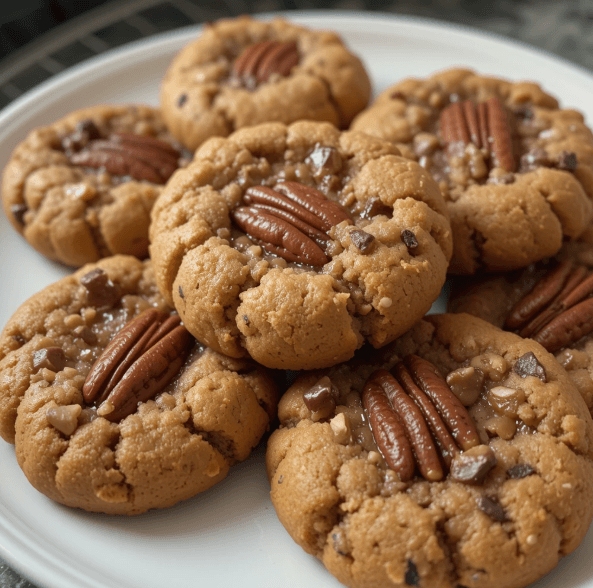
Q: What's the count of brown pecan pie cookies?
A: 7